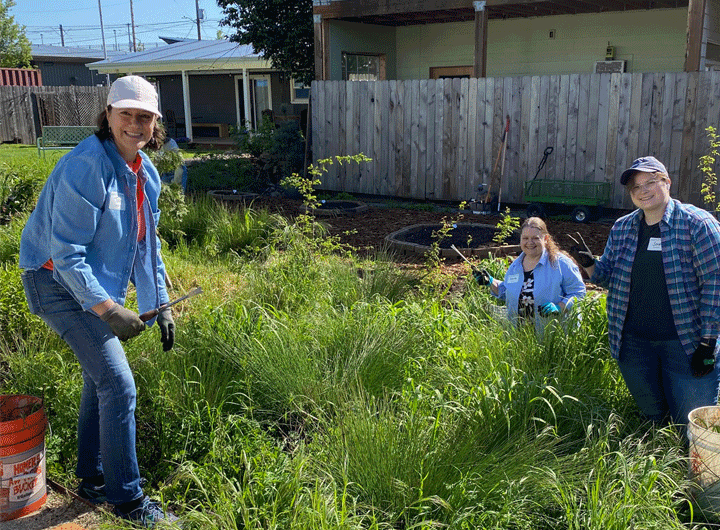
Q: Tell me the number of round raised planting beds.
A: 3